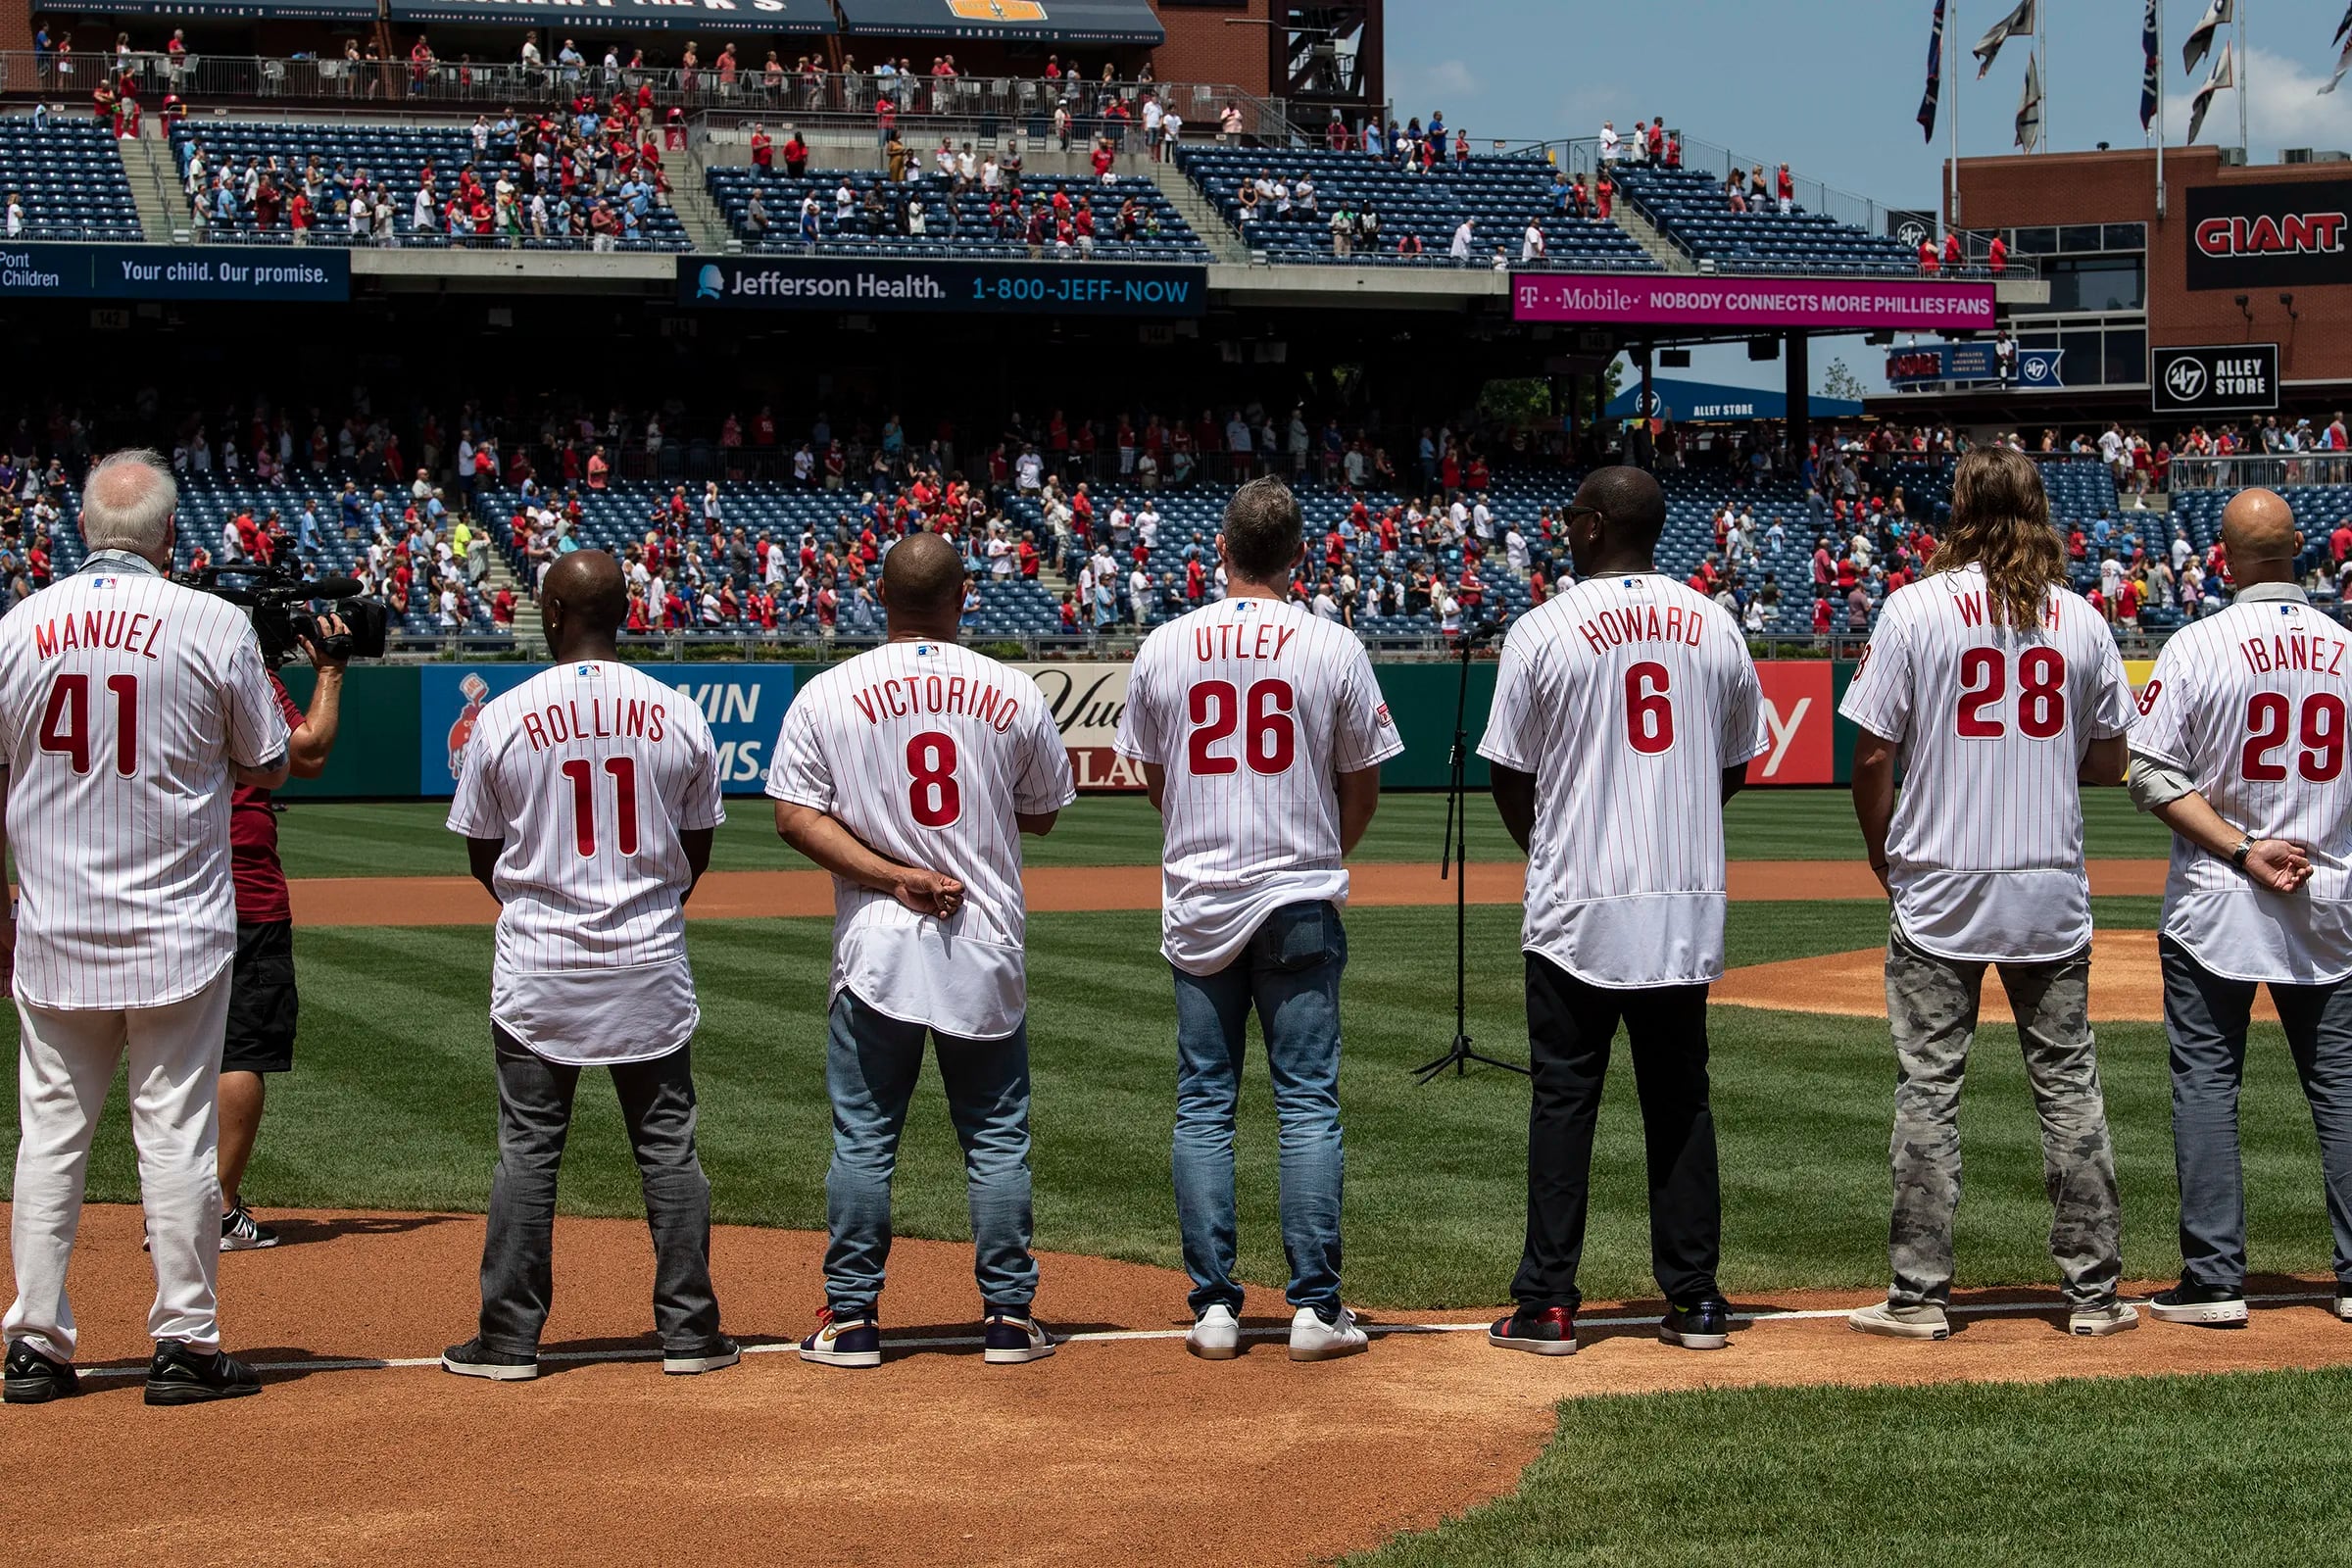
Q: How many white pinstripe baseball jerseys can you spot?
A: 7